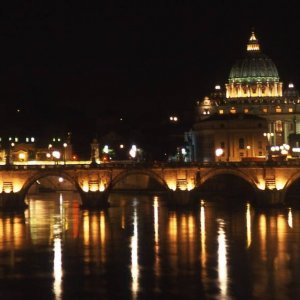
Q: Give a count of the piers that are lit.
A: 4